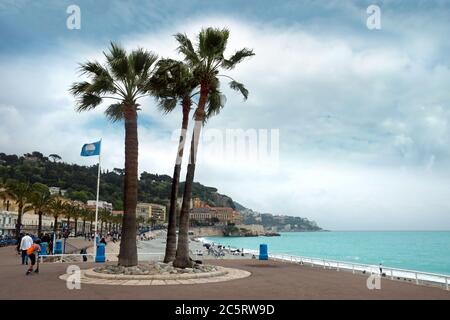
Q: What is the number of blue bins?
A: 4